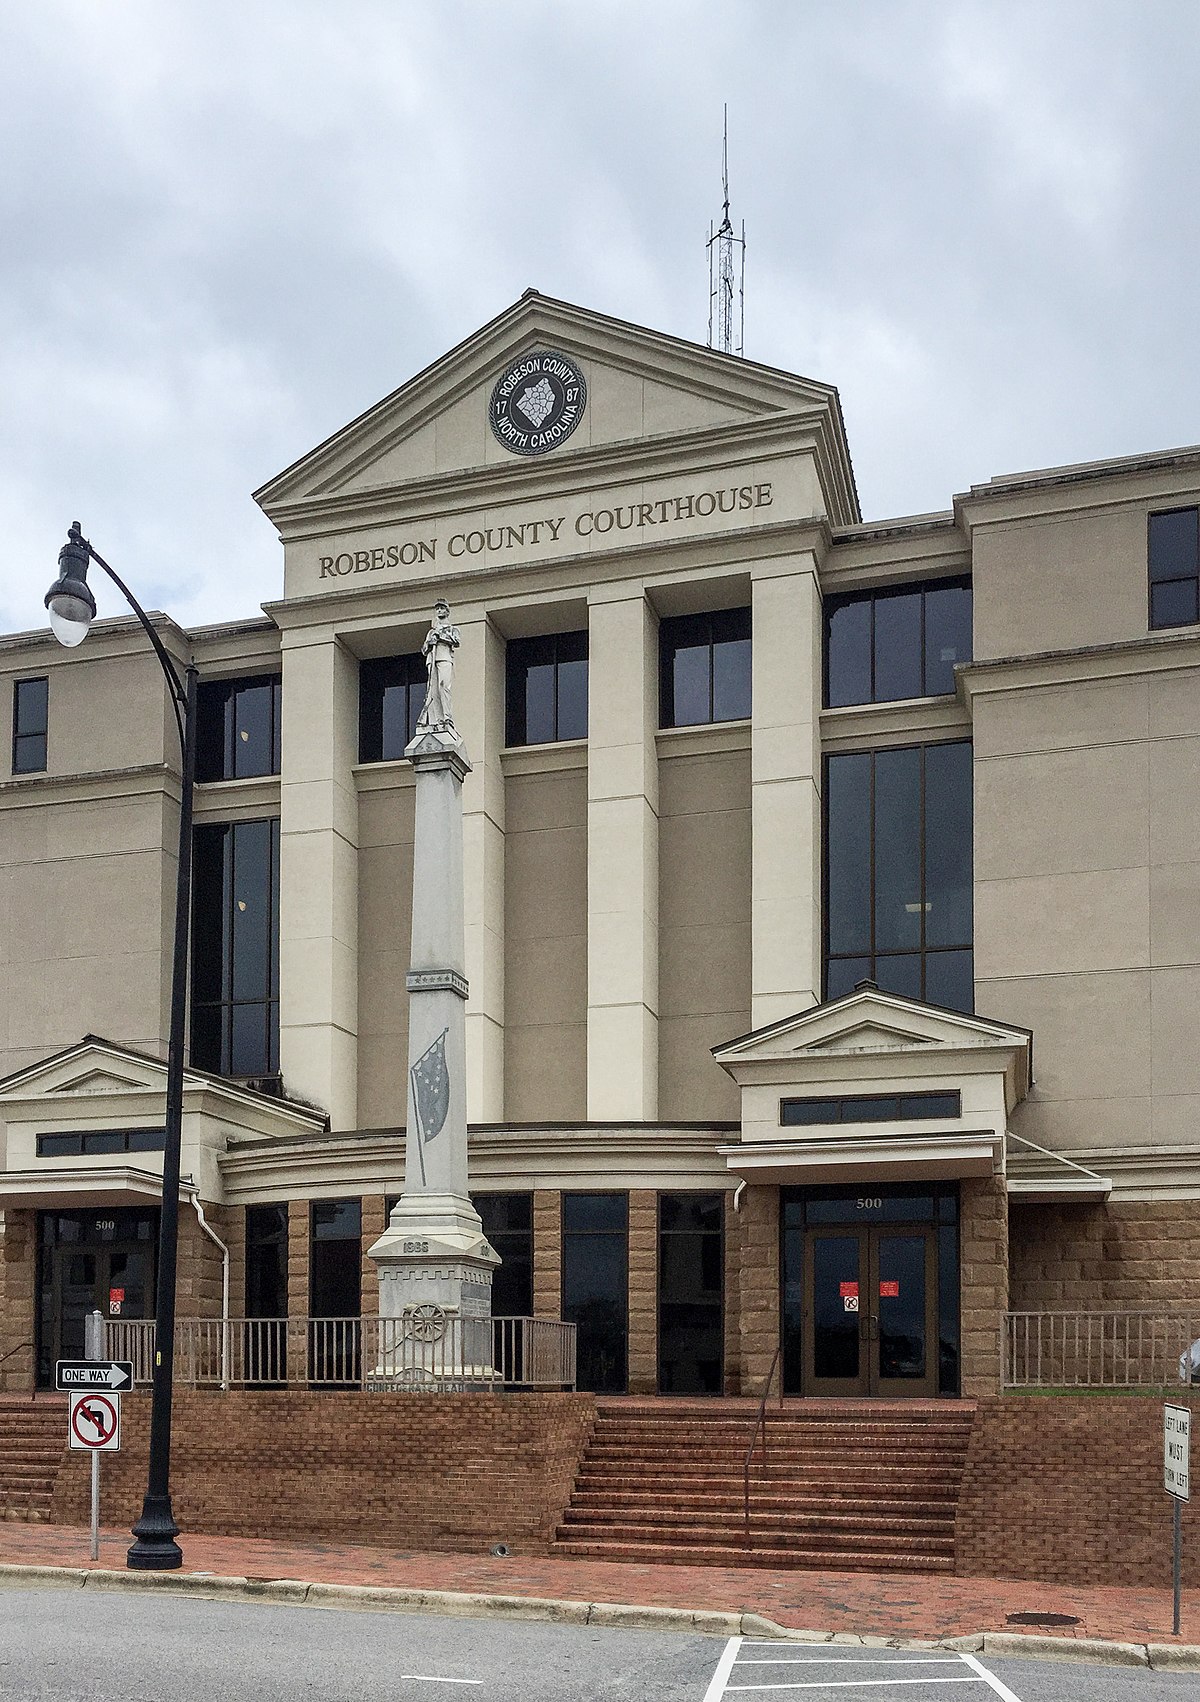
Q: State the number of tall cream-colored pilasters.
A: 4